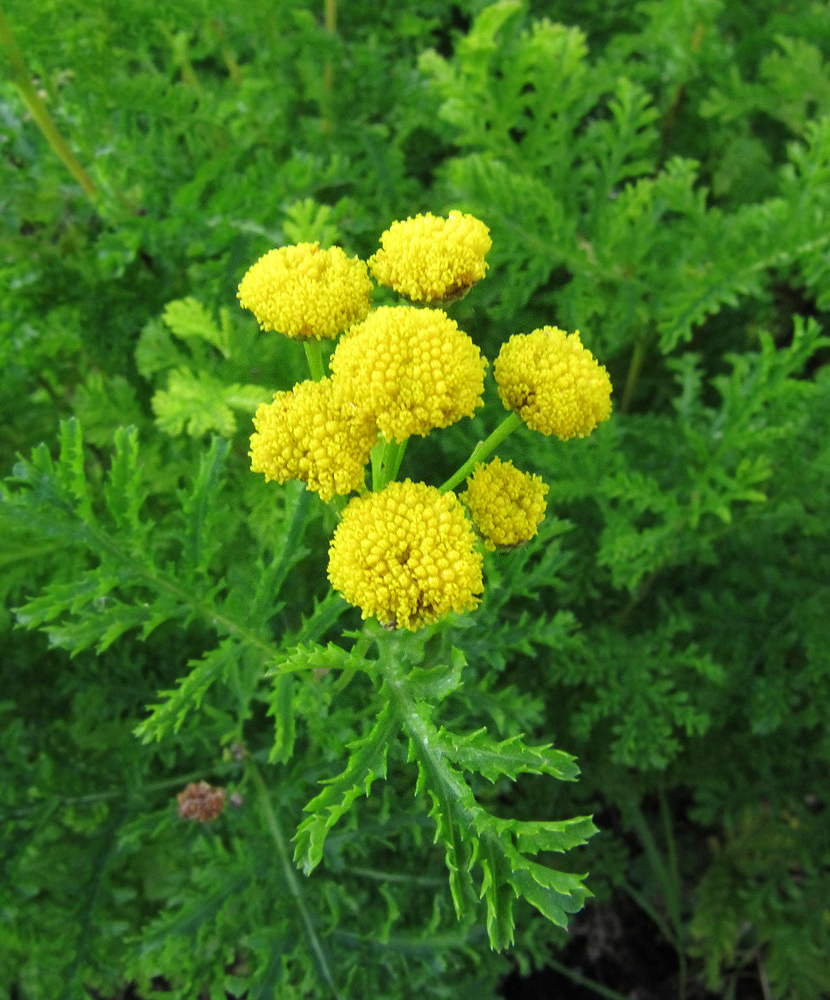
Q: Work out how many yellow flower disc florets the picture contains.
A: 7